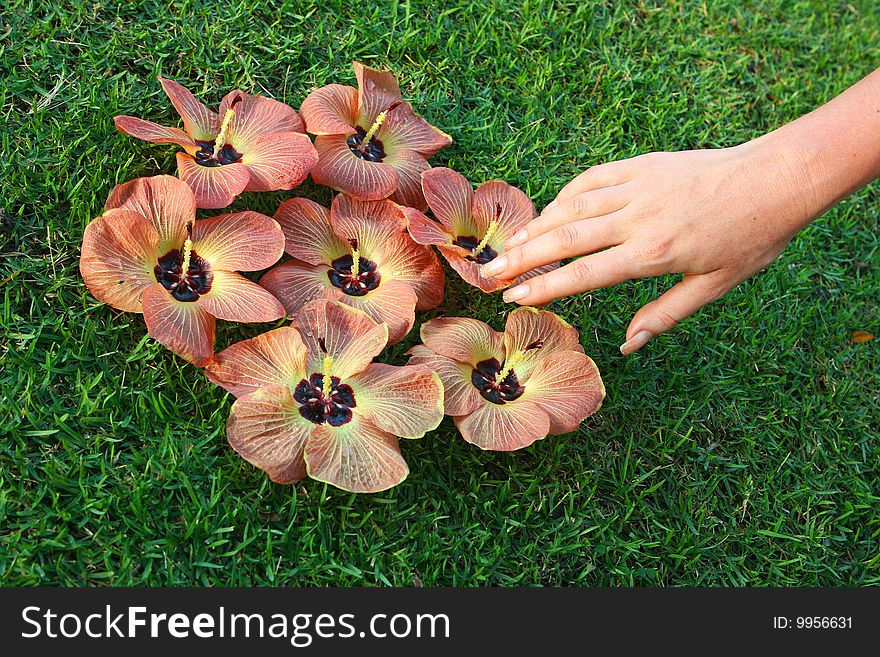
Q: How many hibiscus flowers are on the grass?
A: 7